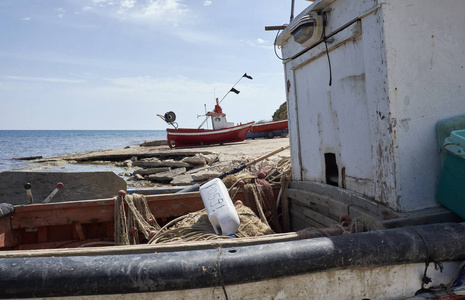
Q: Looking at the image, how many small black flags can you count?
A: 2